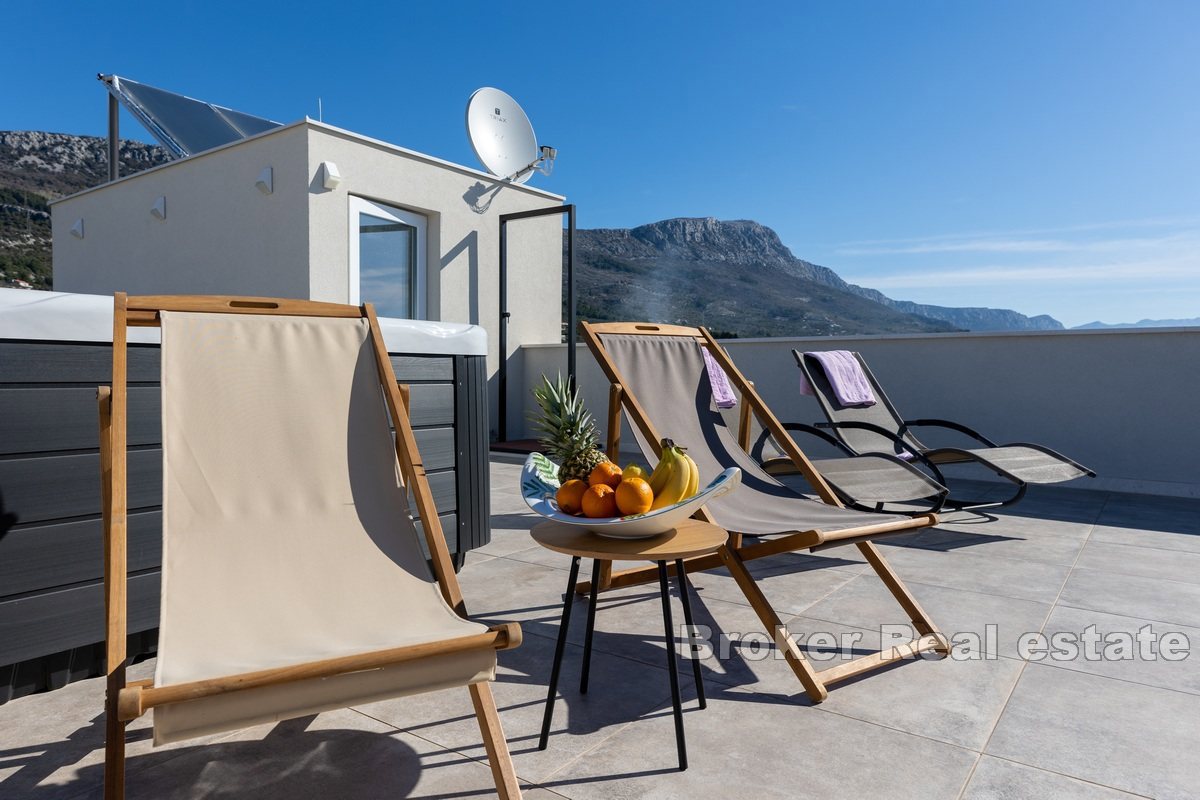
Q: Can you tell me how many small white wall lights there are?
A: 4